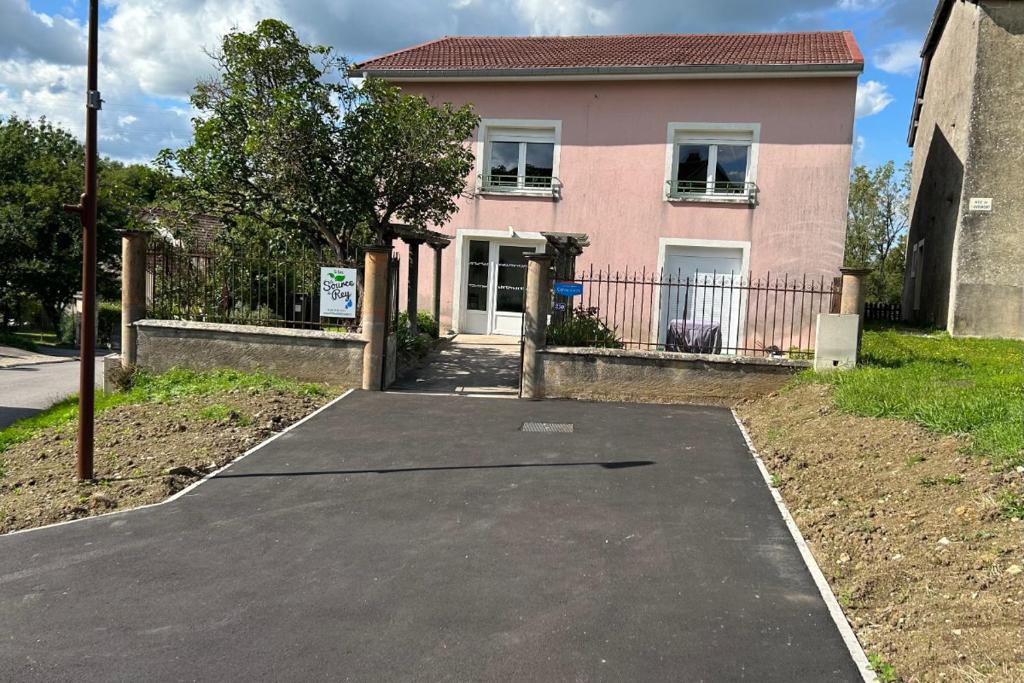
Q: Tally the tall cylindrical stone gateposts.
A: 4